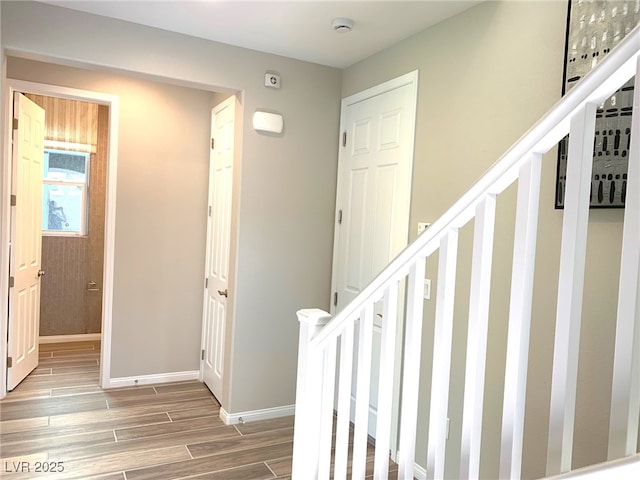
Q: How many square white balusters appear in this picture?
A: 10